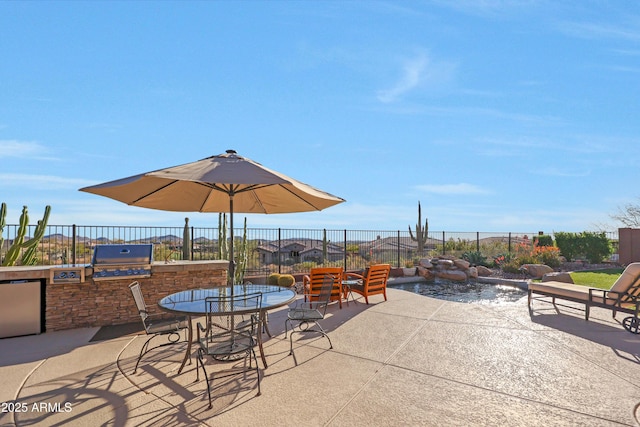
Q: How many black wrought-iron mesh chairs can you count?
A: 4